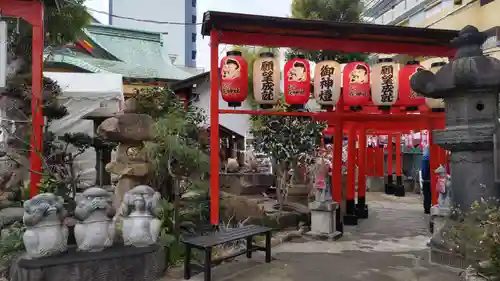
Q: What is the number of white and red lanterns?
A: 8